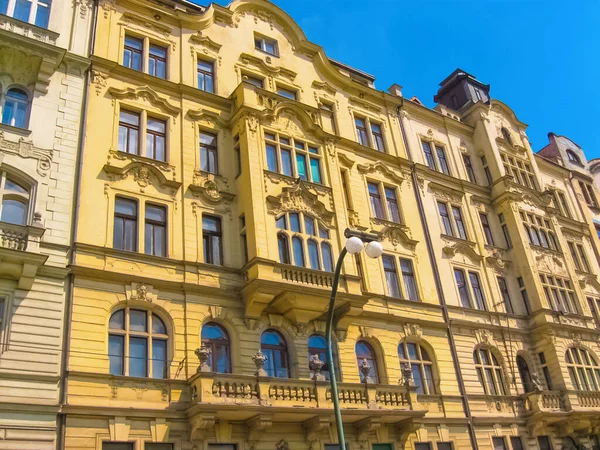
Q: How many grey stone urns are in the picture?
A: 5